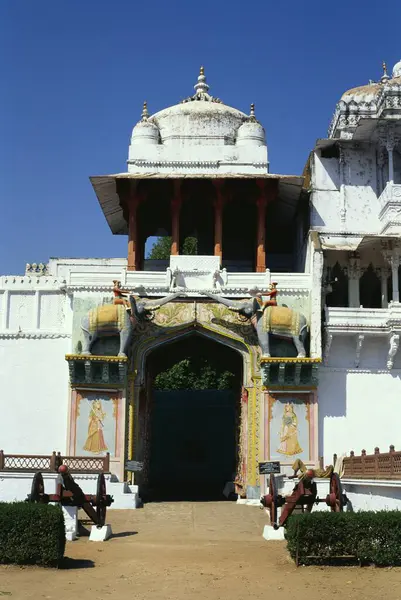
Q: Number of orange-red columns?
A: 4